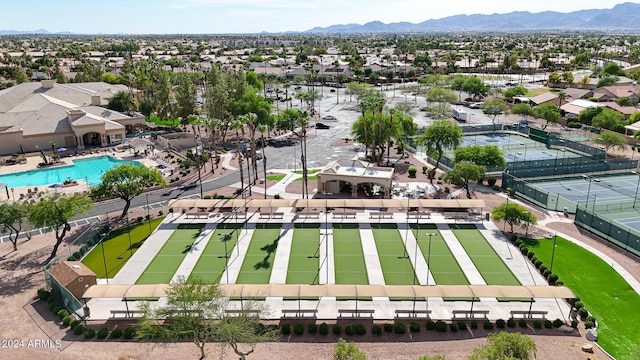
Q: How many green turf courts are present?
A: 8